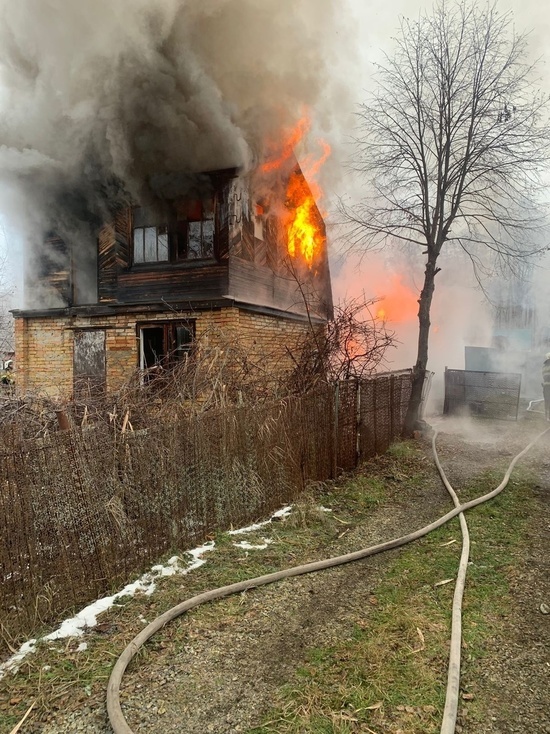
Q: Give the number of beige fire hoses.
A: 2